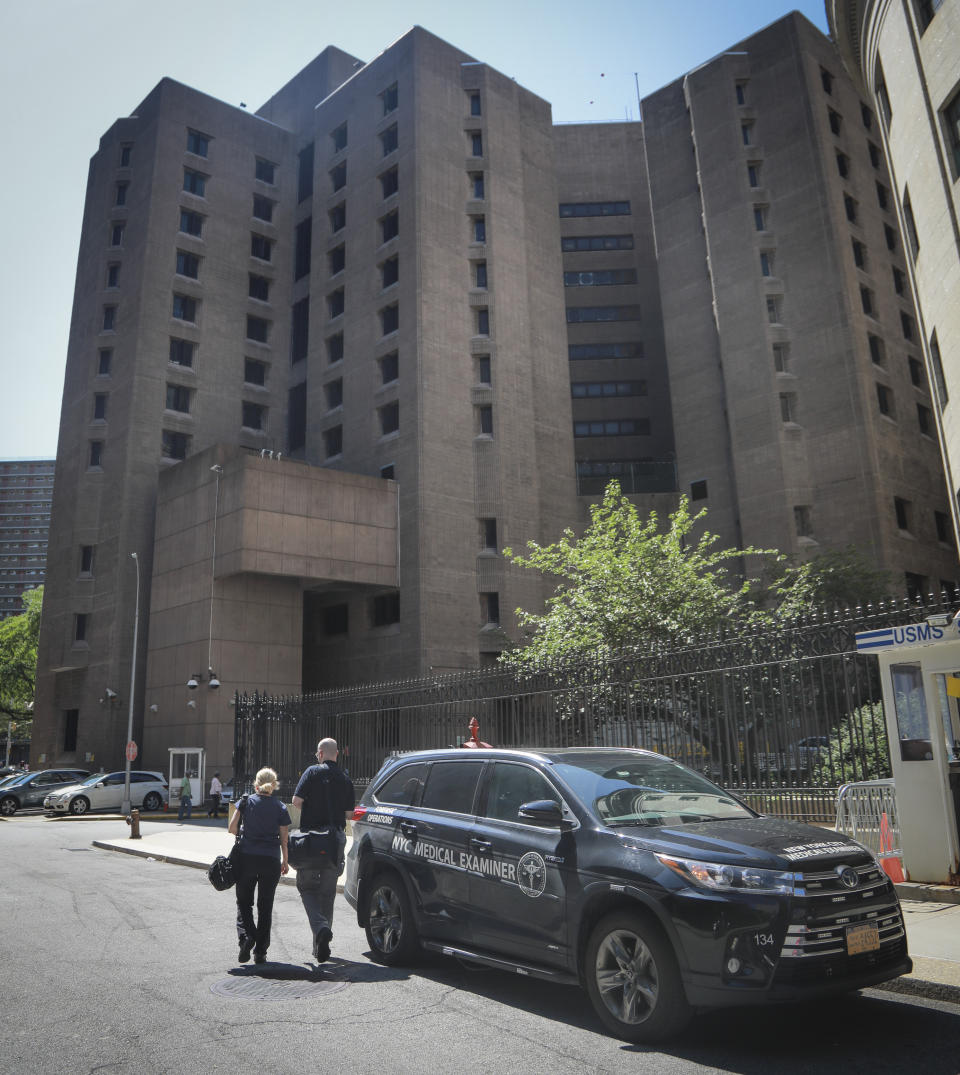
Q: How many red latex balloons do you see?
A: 0